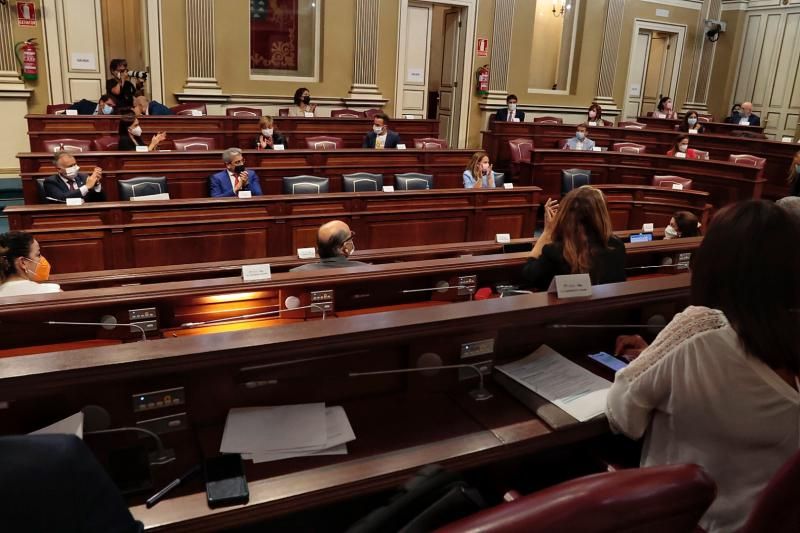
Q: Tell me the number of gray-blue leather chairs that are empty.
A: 5